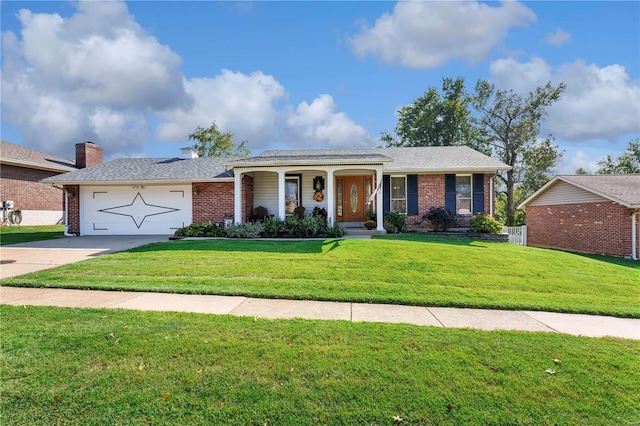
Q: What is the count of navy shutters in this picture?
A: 4